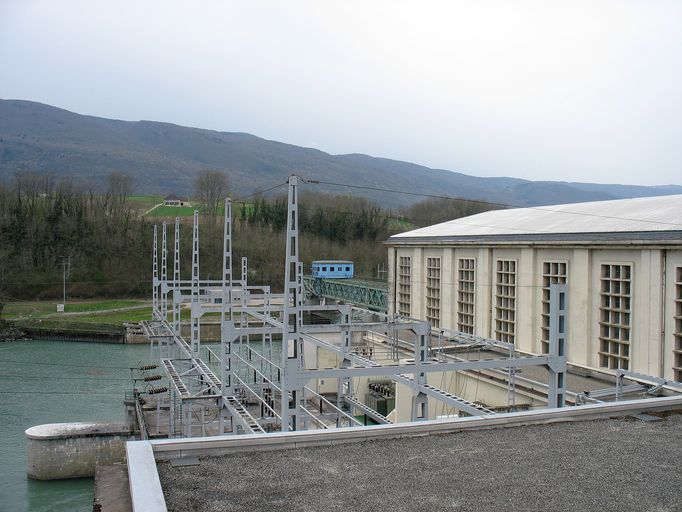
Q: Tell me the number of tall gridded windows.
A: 7